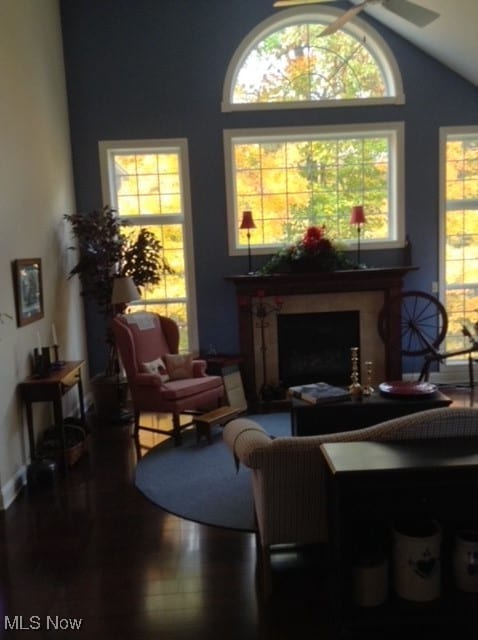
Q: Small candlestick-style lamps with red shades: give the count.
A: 2